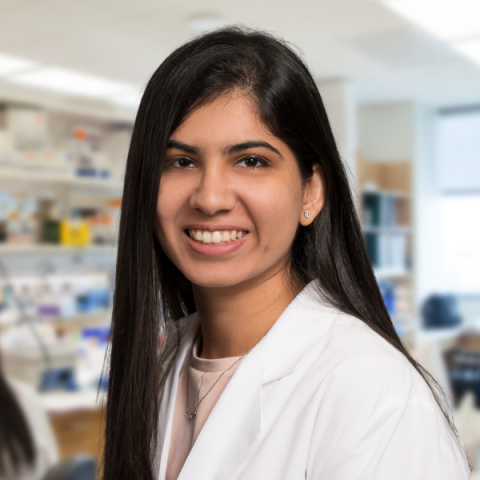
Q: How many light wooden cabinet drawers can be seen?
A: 1